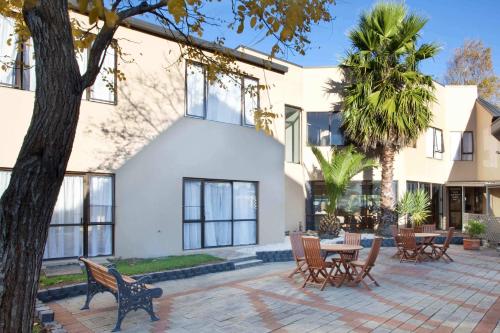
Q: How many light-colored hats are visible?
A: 0